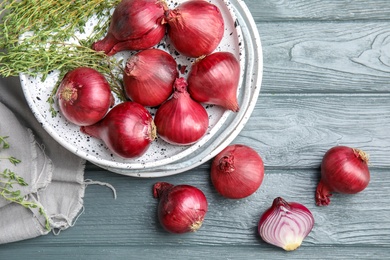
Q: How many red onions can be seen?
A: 11